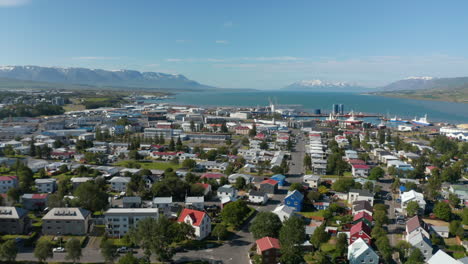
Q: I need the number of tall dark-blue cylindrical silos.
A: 2